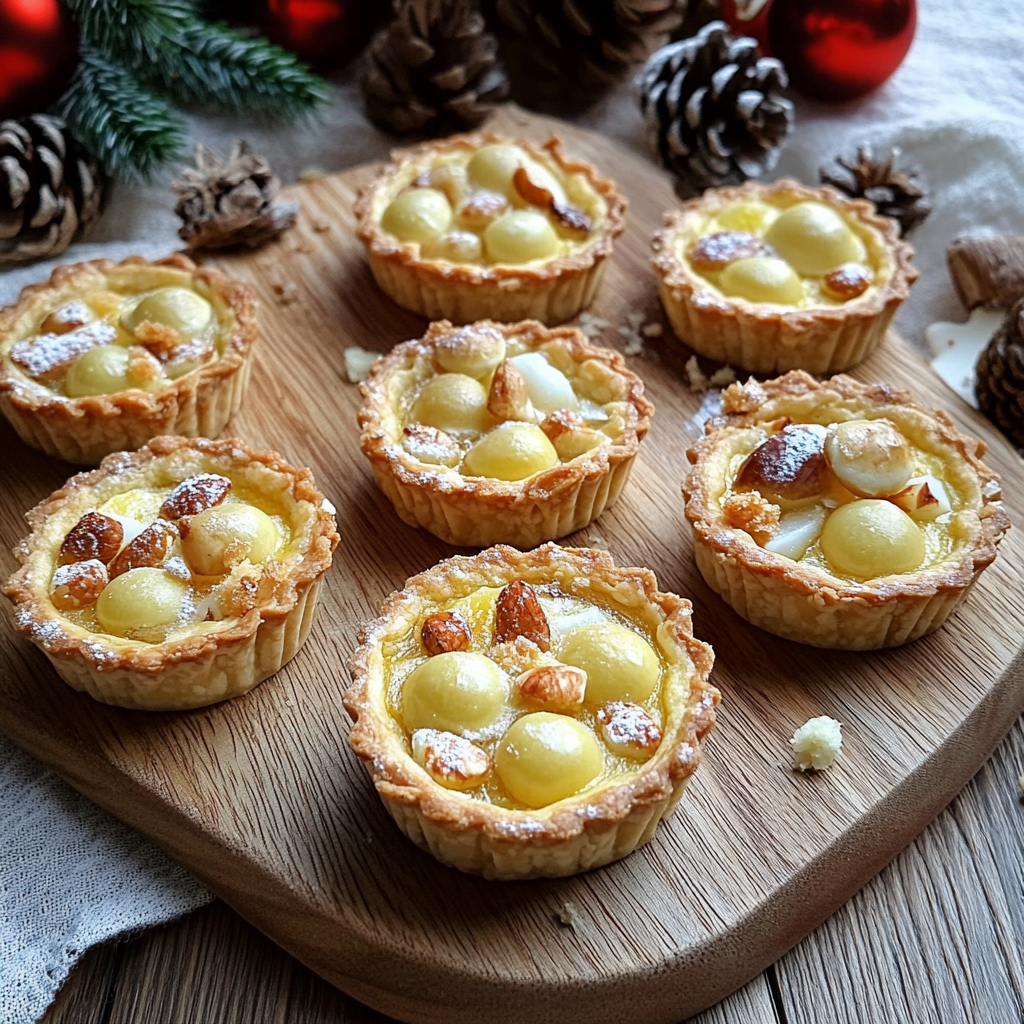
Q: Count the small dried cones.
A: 7